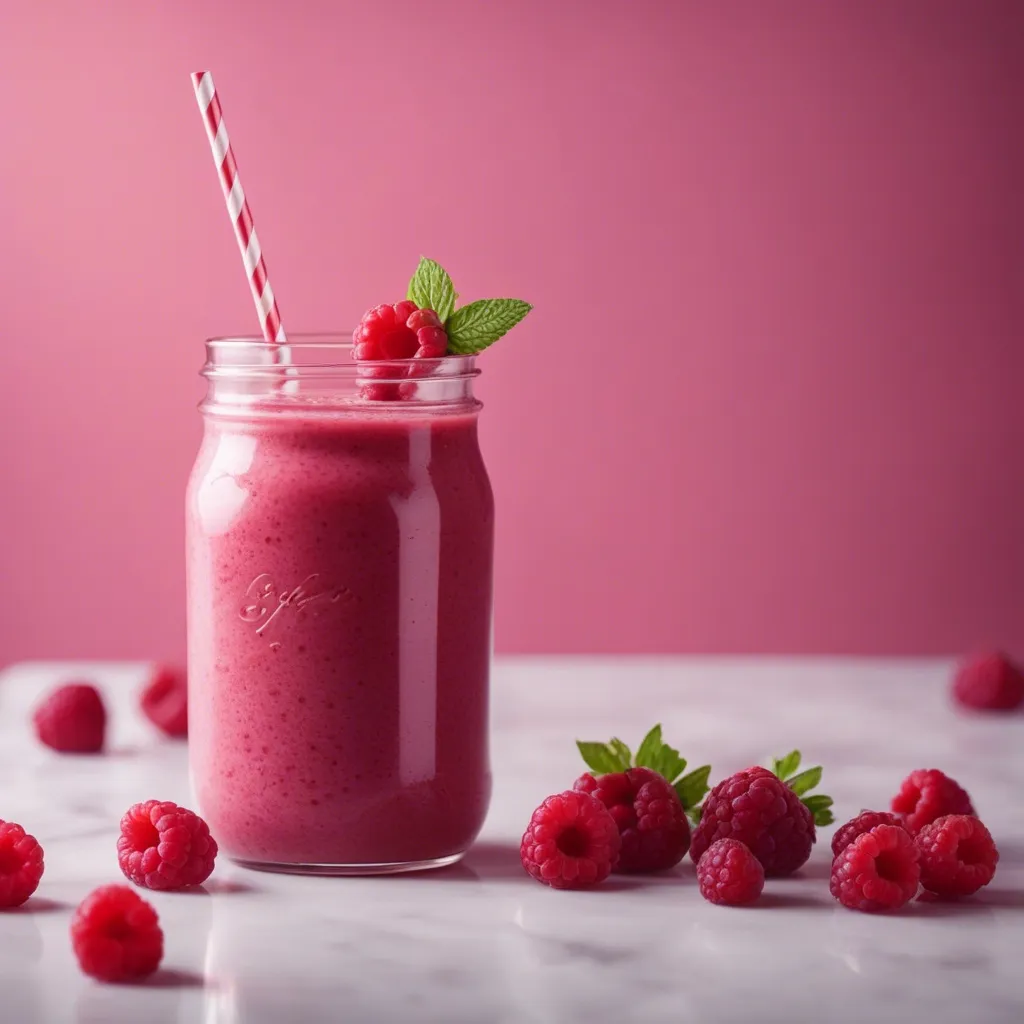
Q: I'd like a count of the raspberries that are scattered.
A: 14